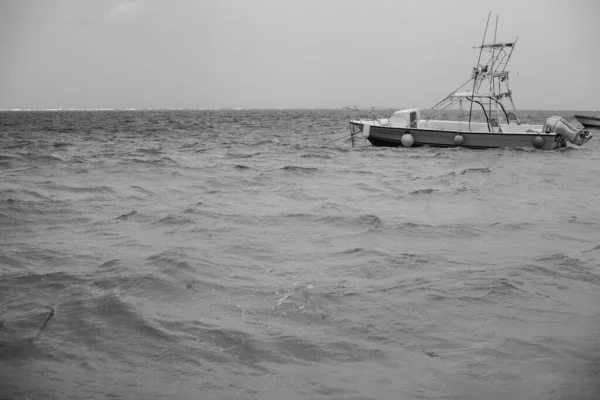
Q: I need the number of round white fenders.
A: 3